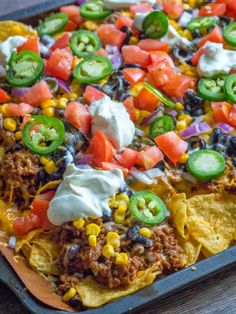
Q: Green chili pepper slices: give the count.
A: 15